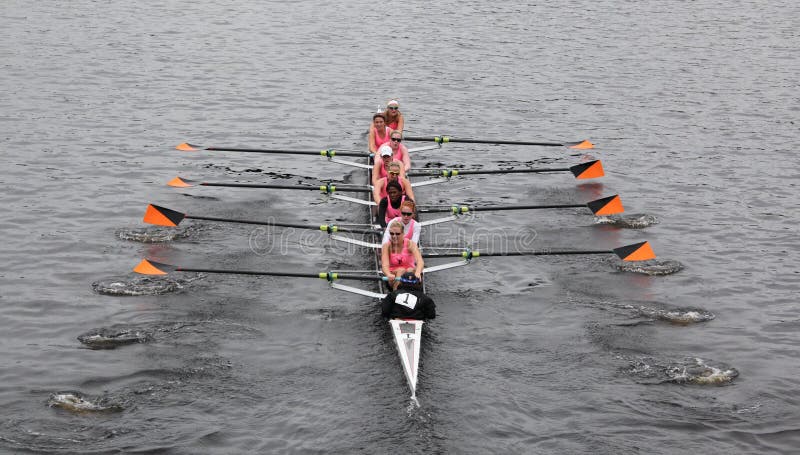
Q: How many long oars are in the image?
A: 8